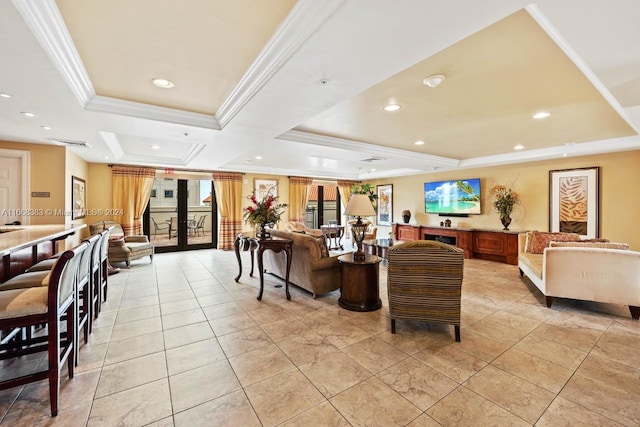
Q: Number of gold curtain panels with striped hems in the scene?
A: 4